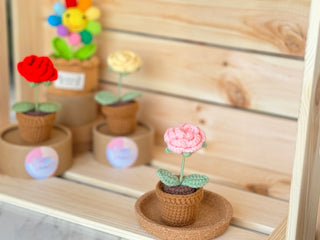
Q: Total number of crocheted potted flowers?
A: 4